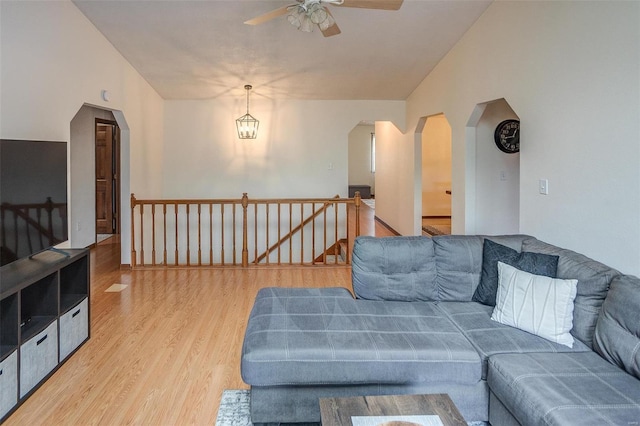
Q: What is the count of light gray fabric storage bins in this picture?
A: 3